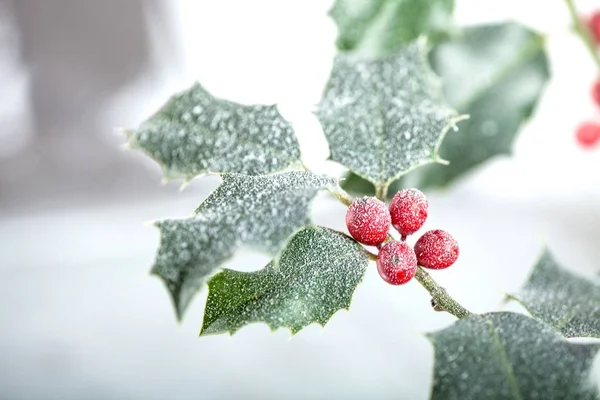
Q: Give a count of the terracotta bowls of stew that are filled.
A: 0